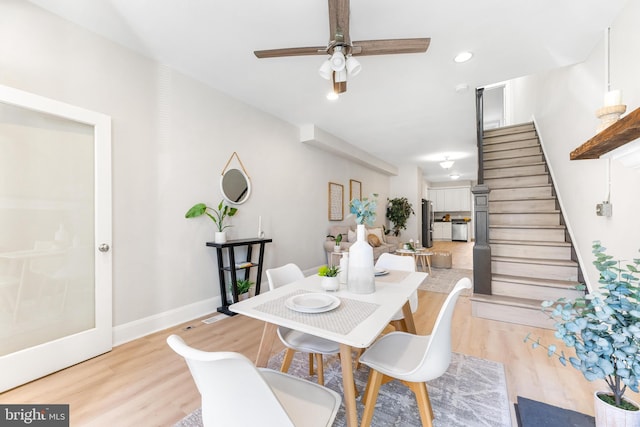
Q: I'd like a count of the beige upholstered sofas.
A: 1